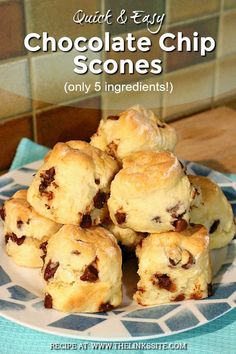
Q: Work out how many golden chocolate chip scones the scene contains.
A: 8